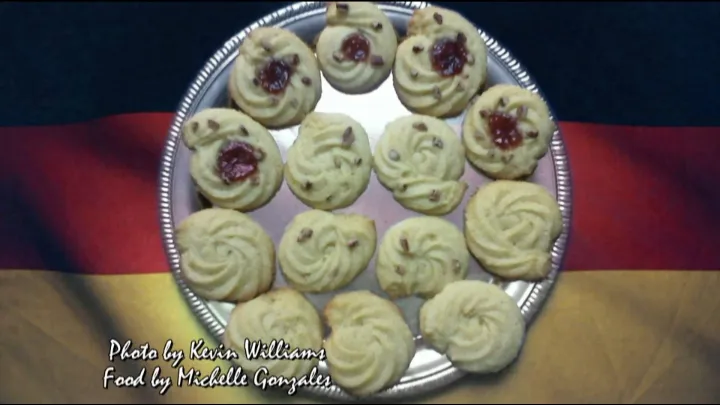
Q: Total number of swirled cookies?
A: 14